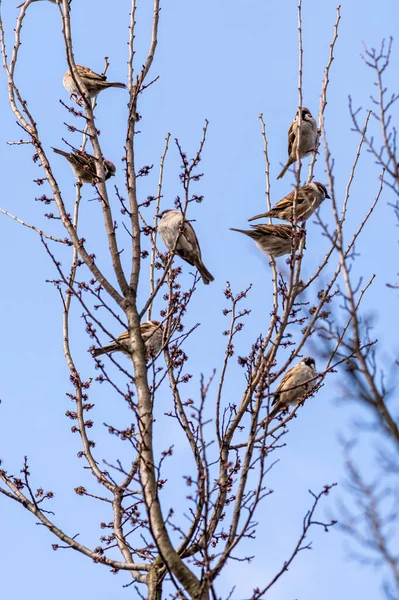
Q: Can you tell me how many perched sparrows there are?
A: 8